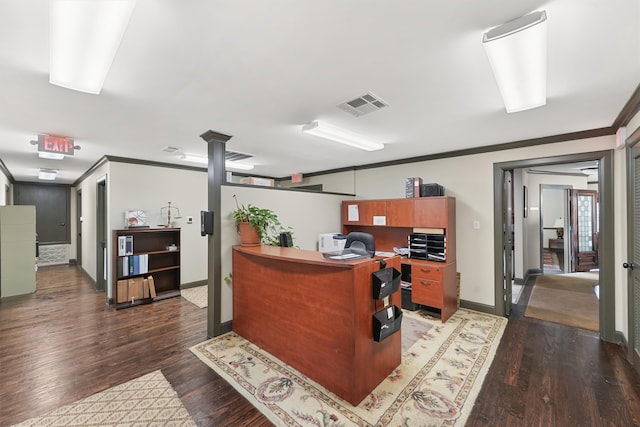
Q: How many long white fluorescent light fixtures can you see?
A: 4